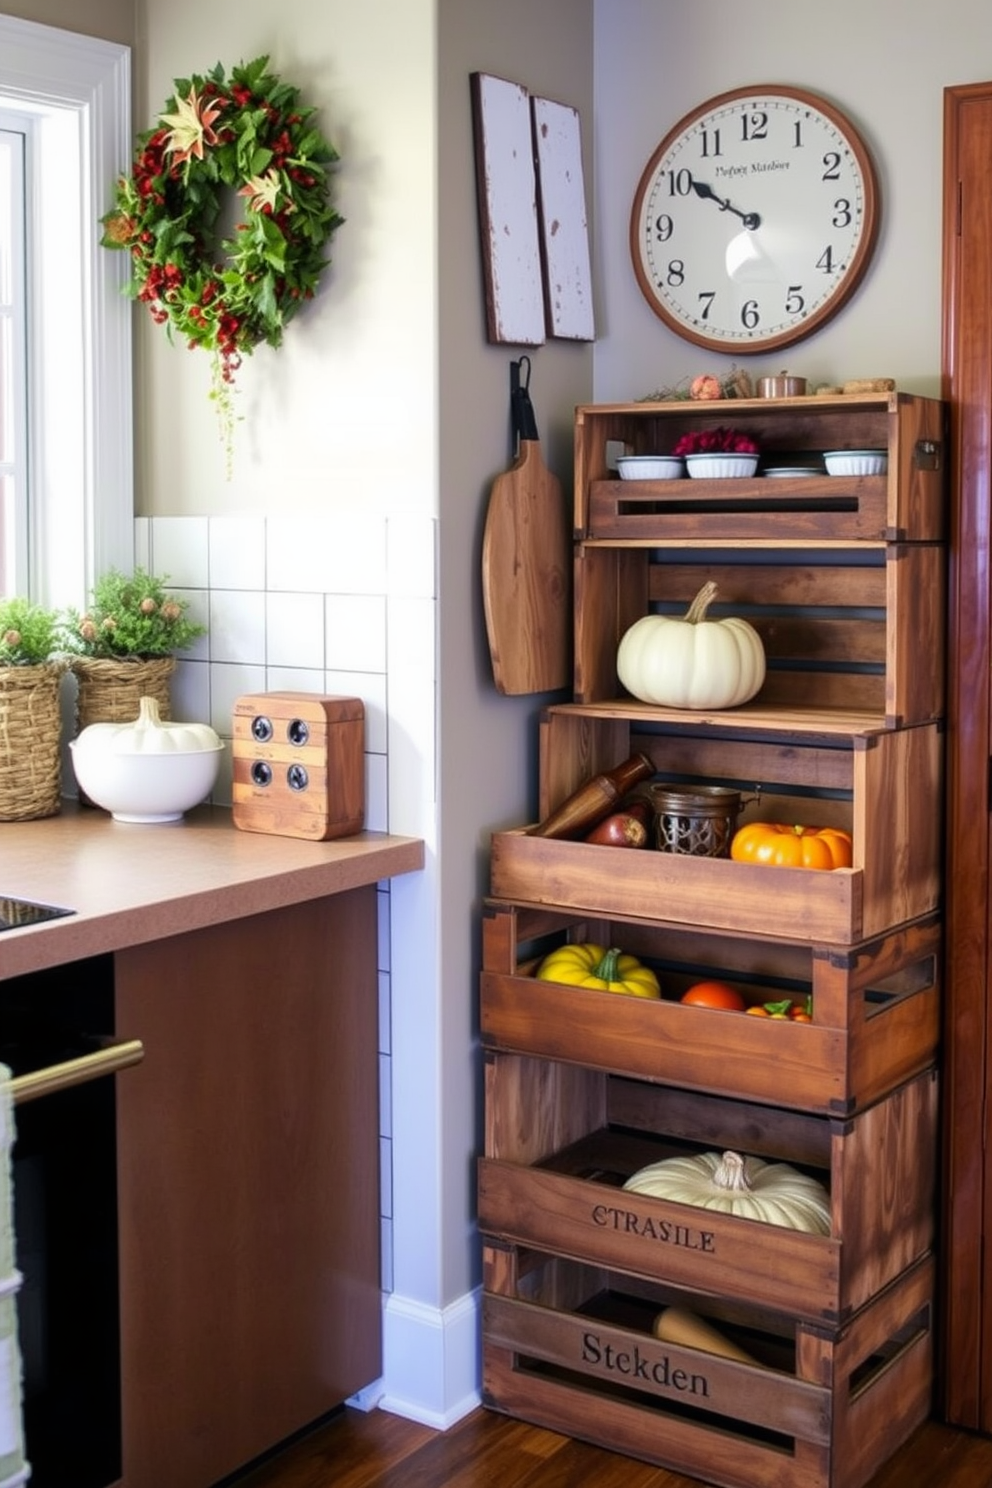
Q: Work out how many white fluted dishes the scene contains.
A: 3